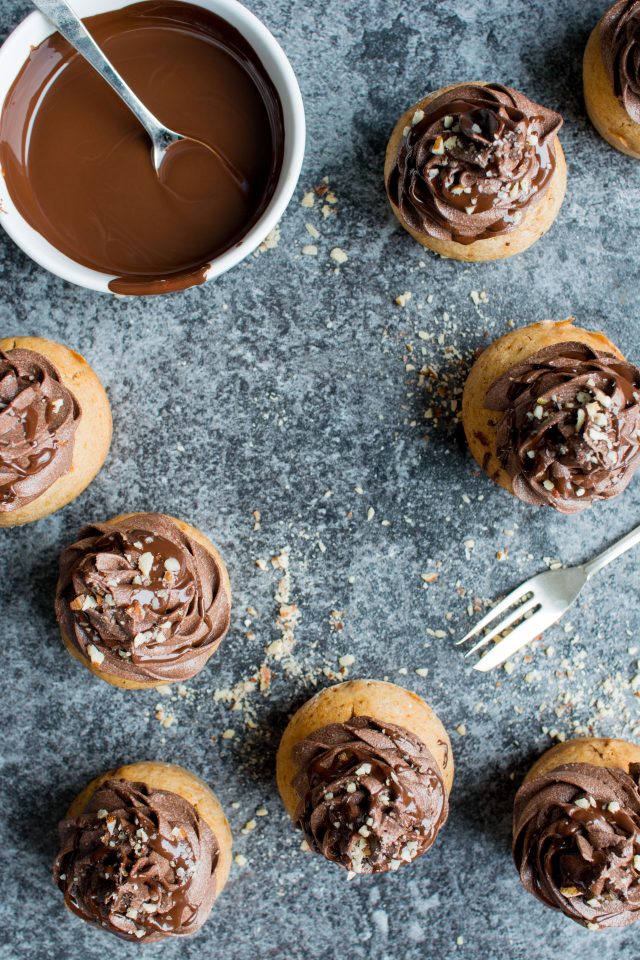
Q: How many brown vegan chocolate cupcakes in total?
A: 8